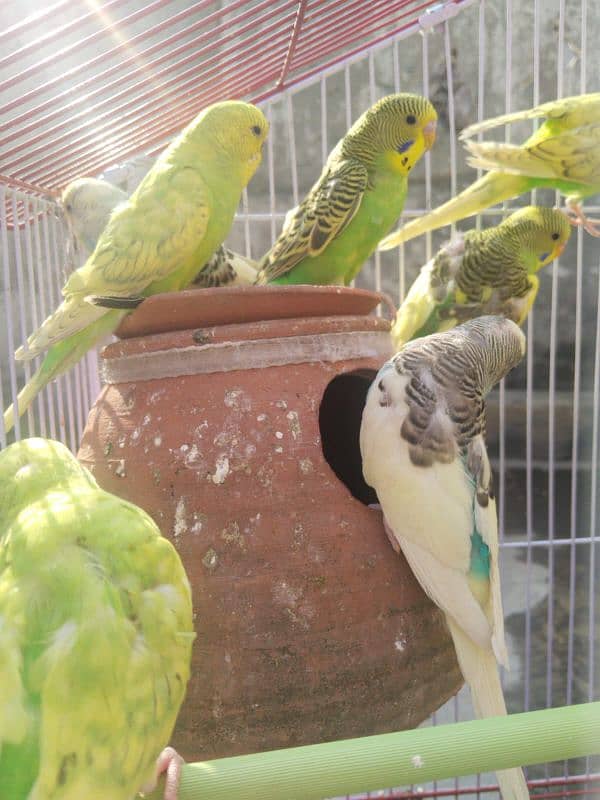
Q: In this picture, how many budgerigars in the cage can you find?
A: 7